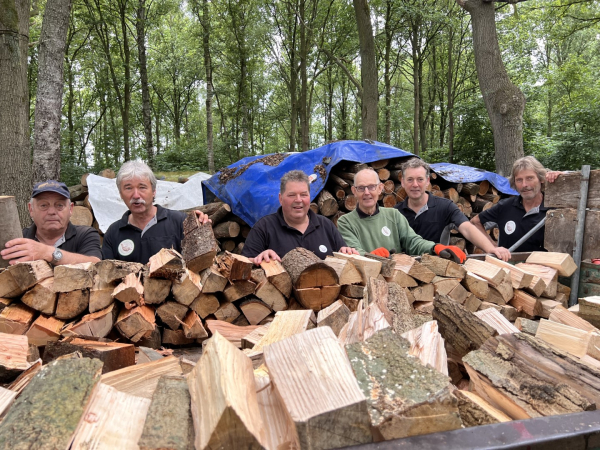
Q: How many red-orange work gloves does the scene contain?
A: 2